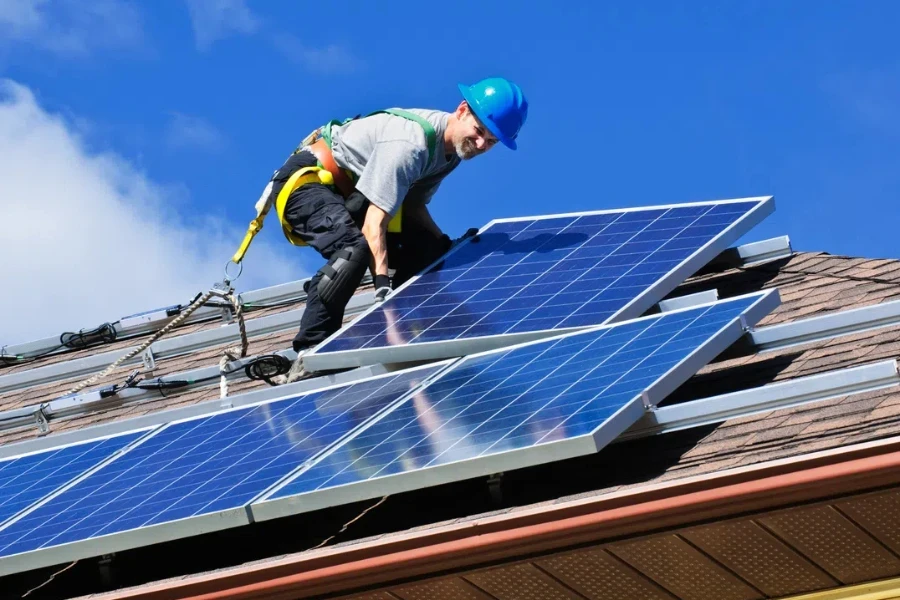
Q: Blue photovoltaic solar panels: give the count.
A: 4